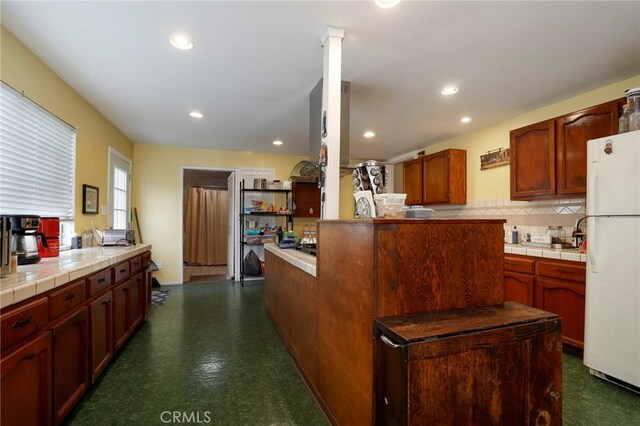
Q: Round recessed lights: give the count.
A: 7